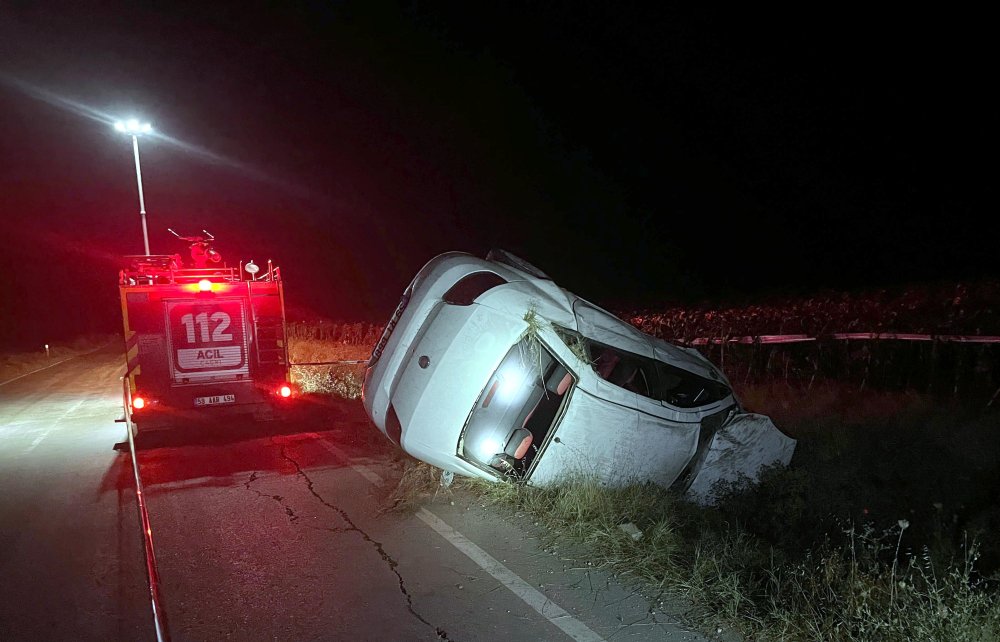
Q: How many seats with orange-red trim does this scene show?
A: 2